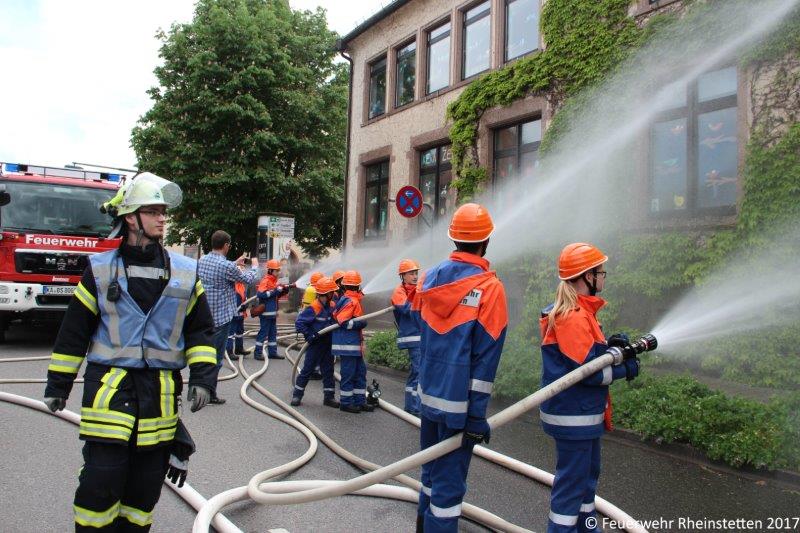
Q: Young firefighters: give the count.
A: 9